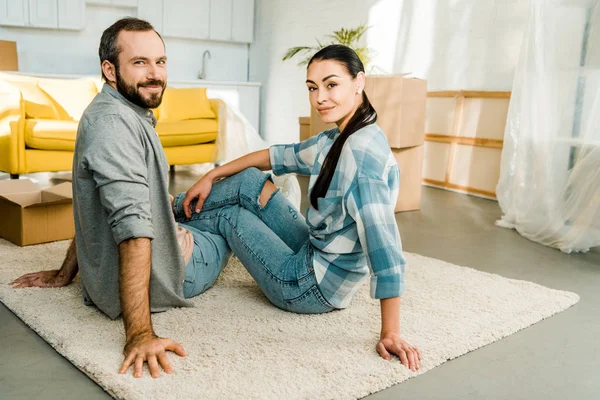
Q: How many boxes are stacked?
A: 2